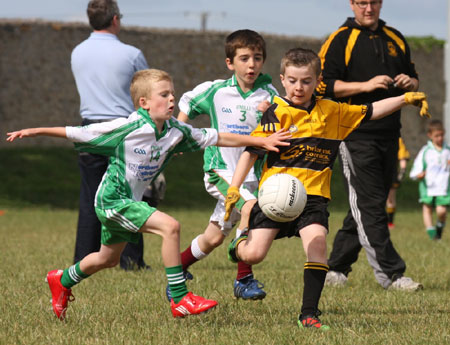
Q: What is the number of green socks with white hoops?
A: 2